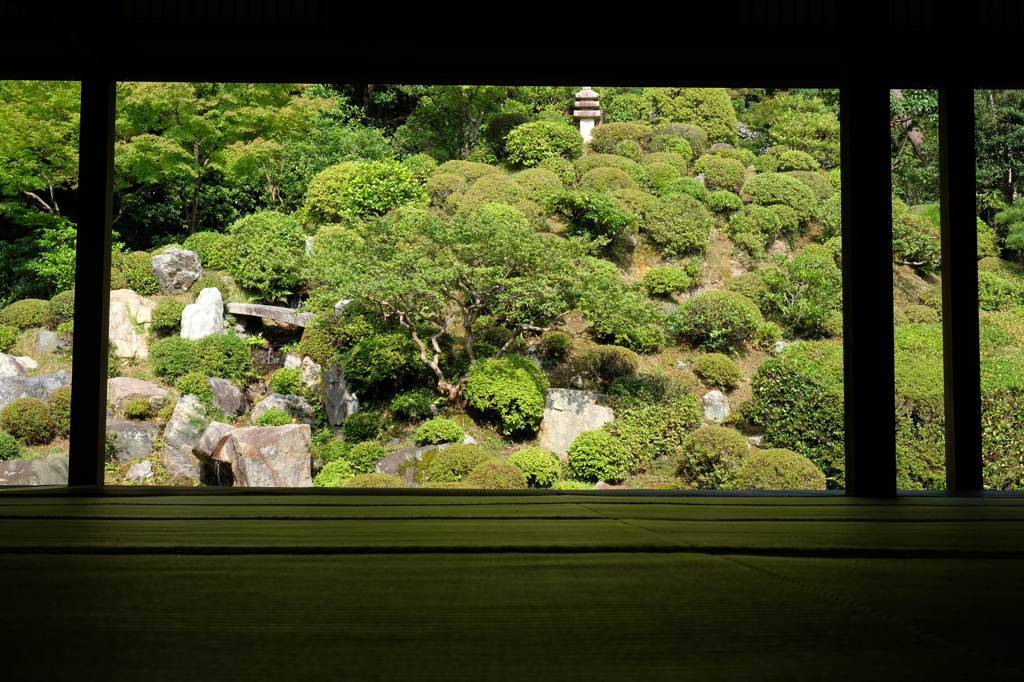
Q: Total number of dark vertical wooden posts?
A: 3